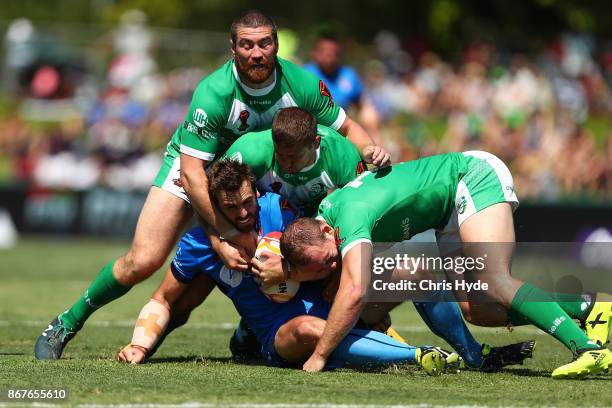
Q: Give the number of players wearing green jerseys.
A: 3